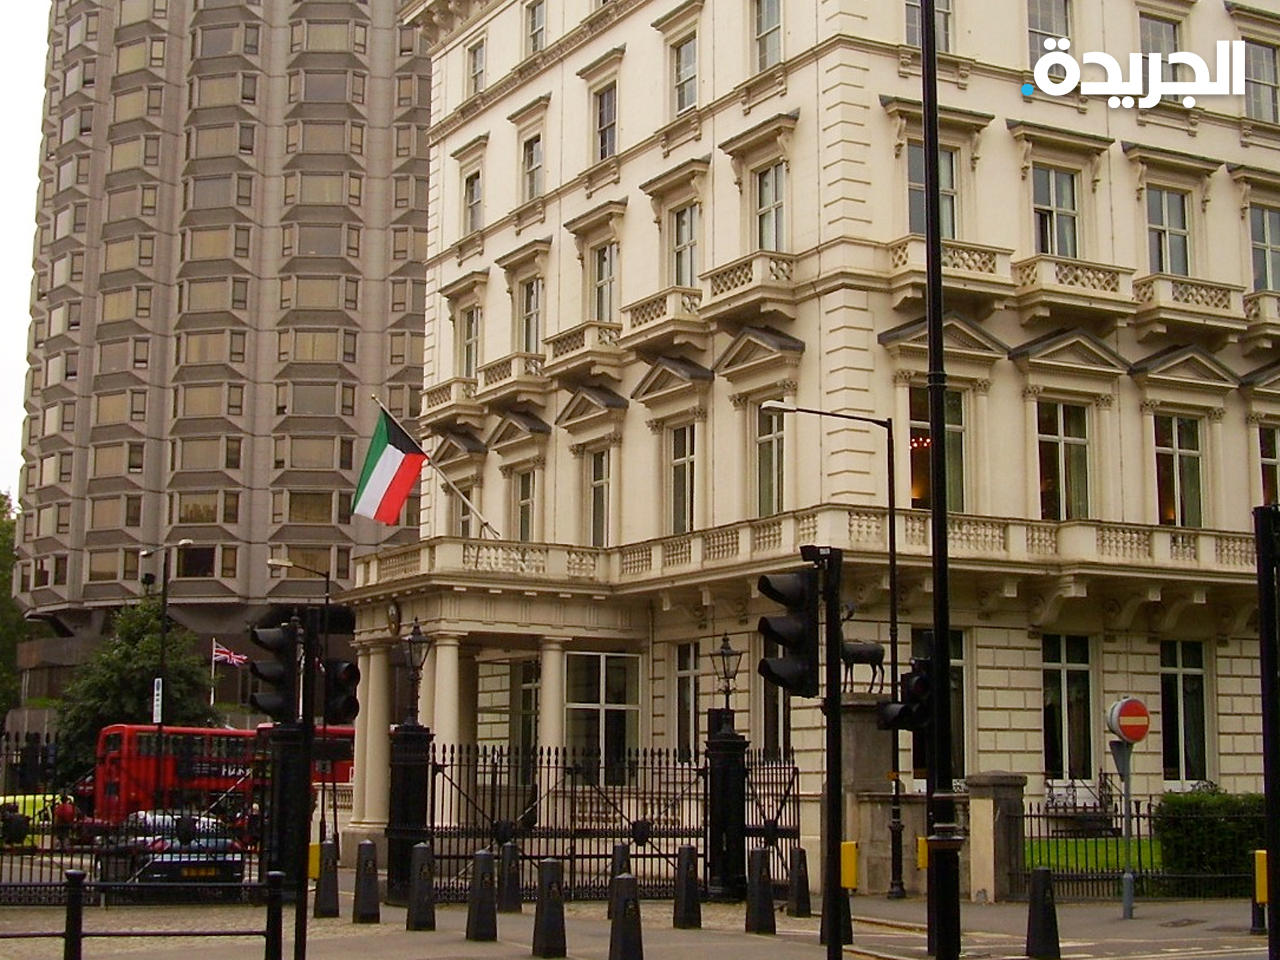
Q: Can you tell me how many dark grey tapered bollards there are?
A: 13